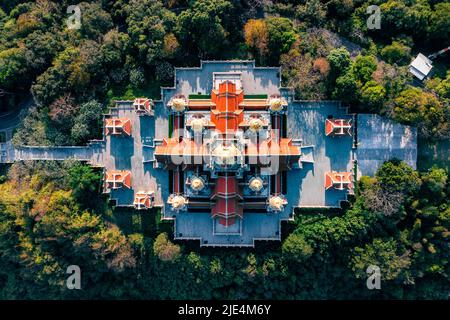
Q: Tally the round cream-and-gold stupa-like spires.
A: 9